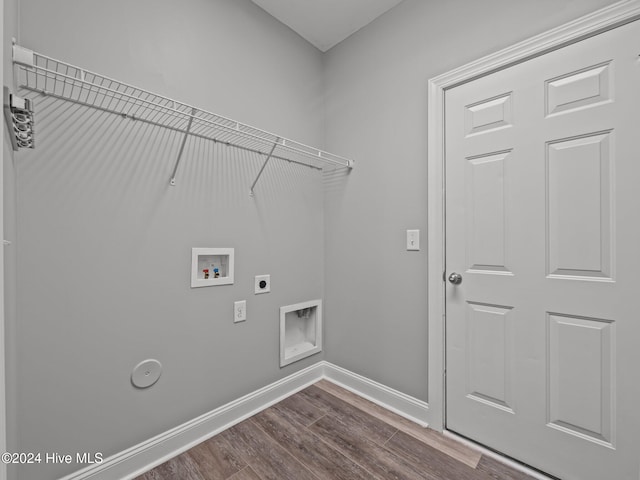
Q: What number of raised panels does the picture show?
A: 6